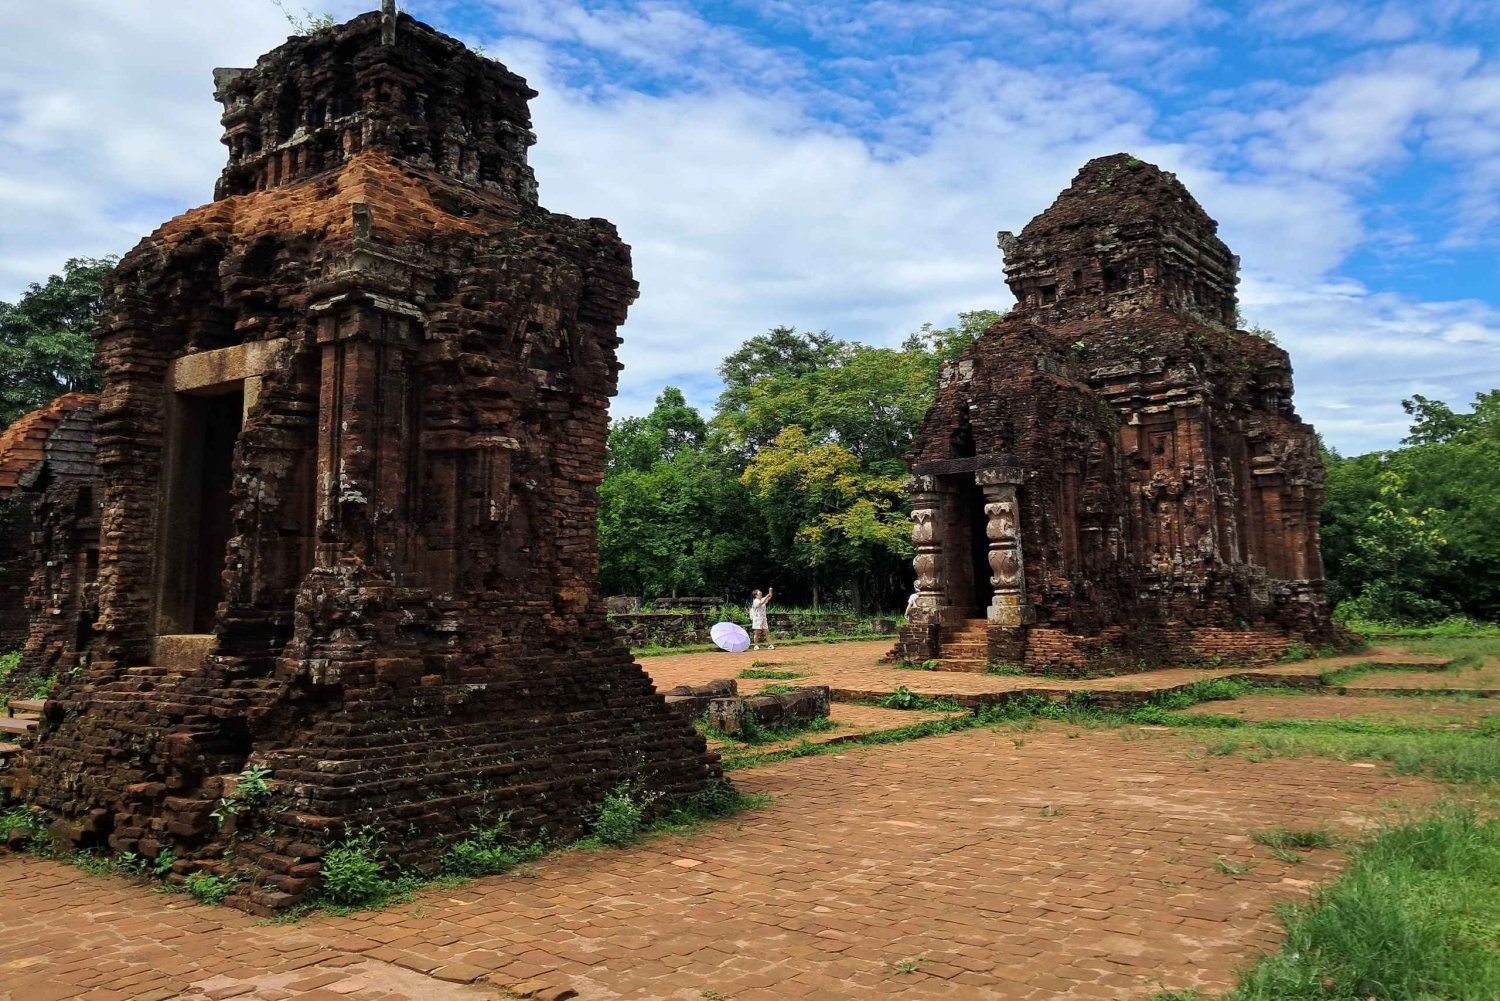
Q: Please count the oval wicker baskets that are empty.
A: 0